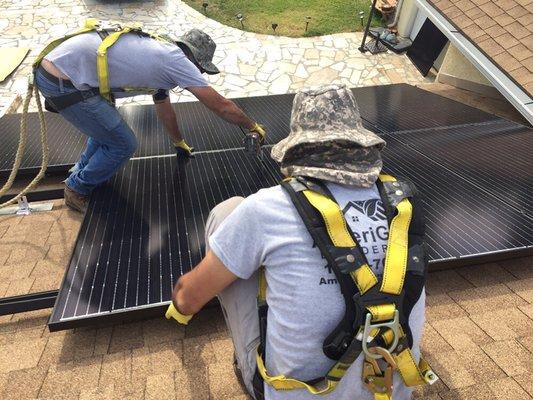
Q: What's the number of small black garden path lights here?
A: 5